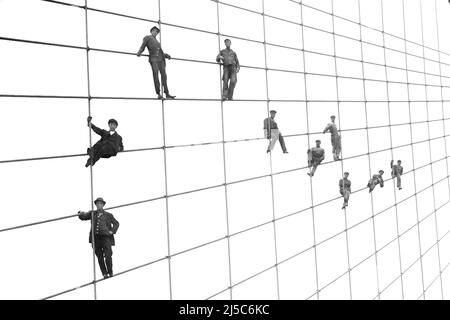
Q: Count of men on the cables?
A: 10